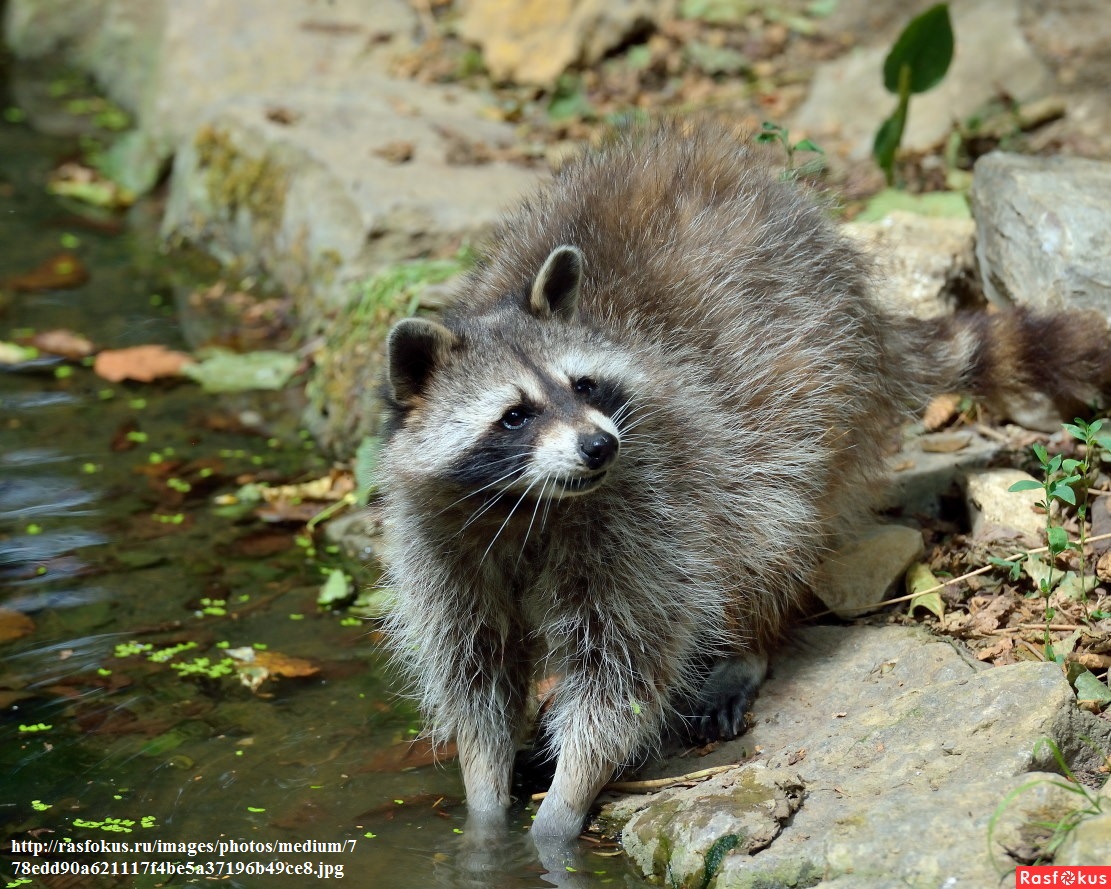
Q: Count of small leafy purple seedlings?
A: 0